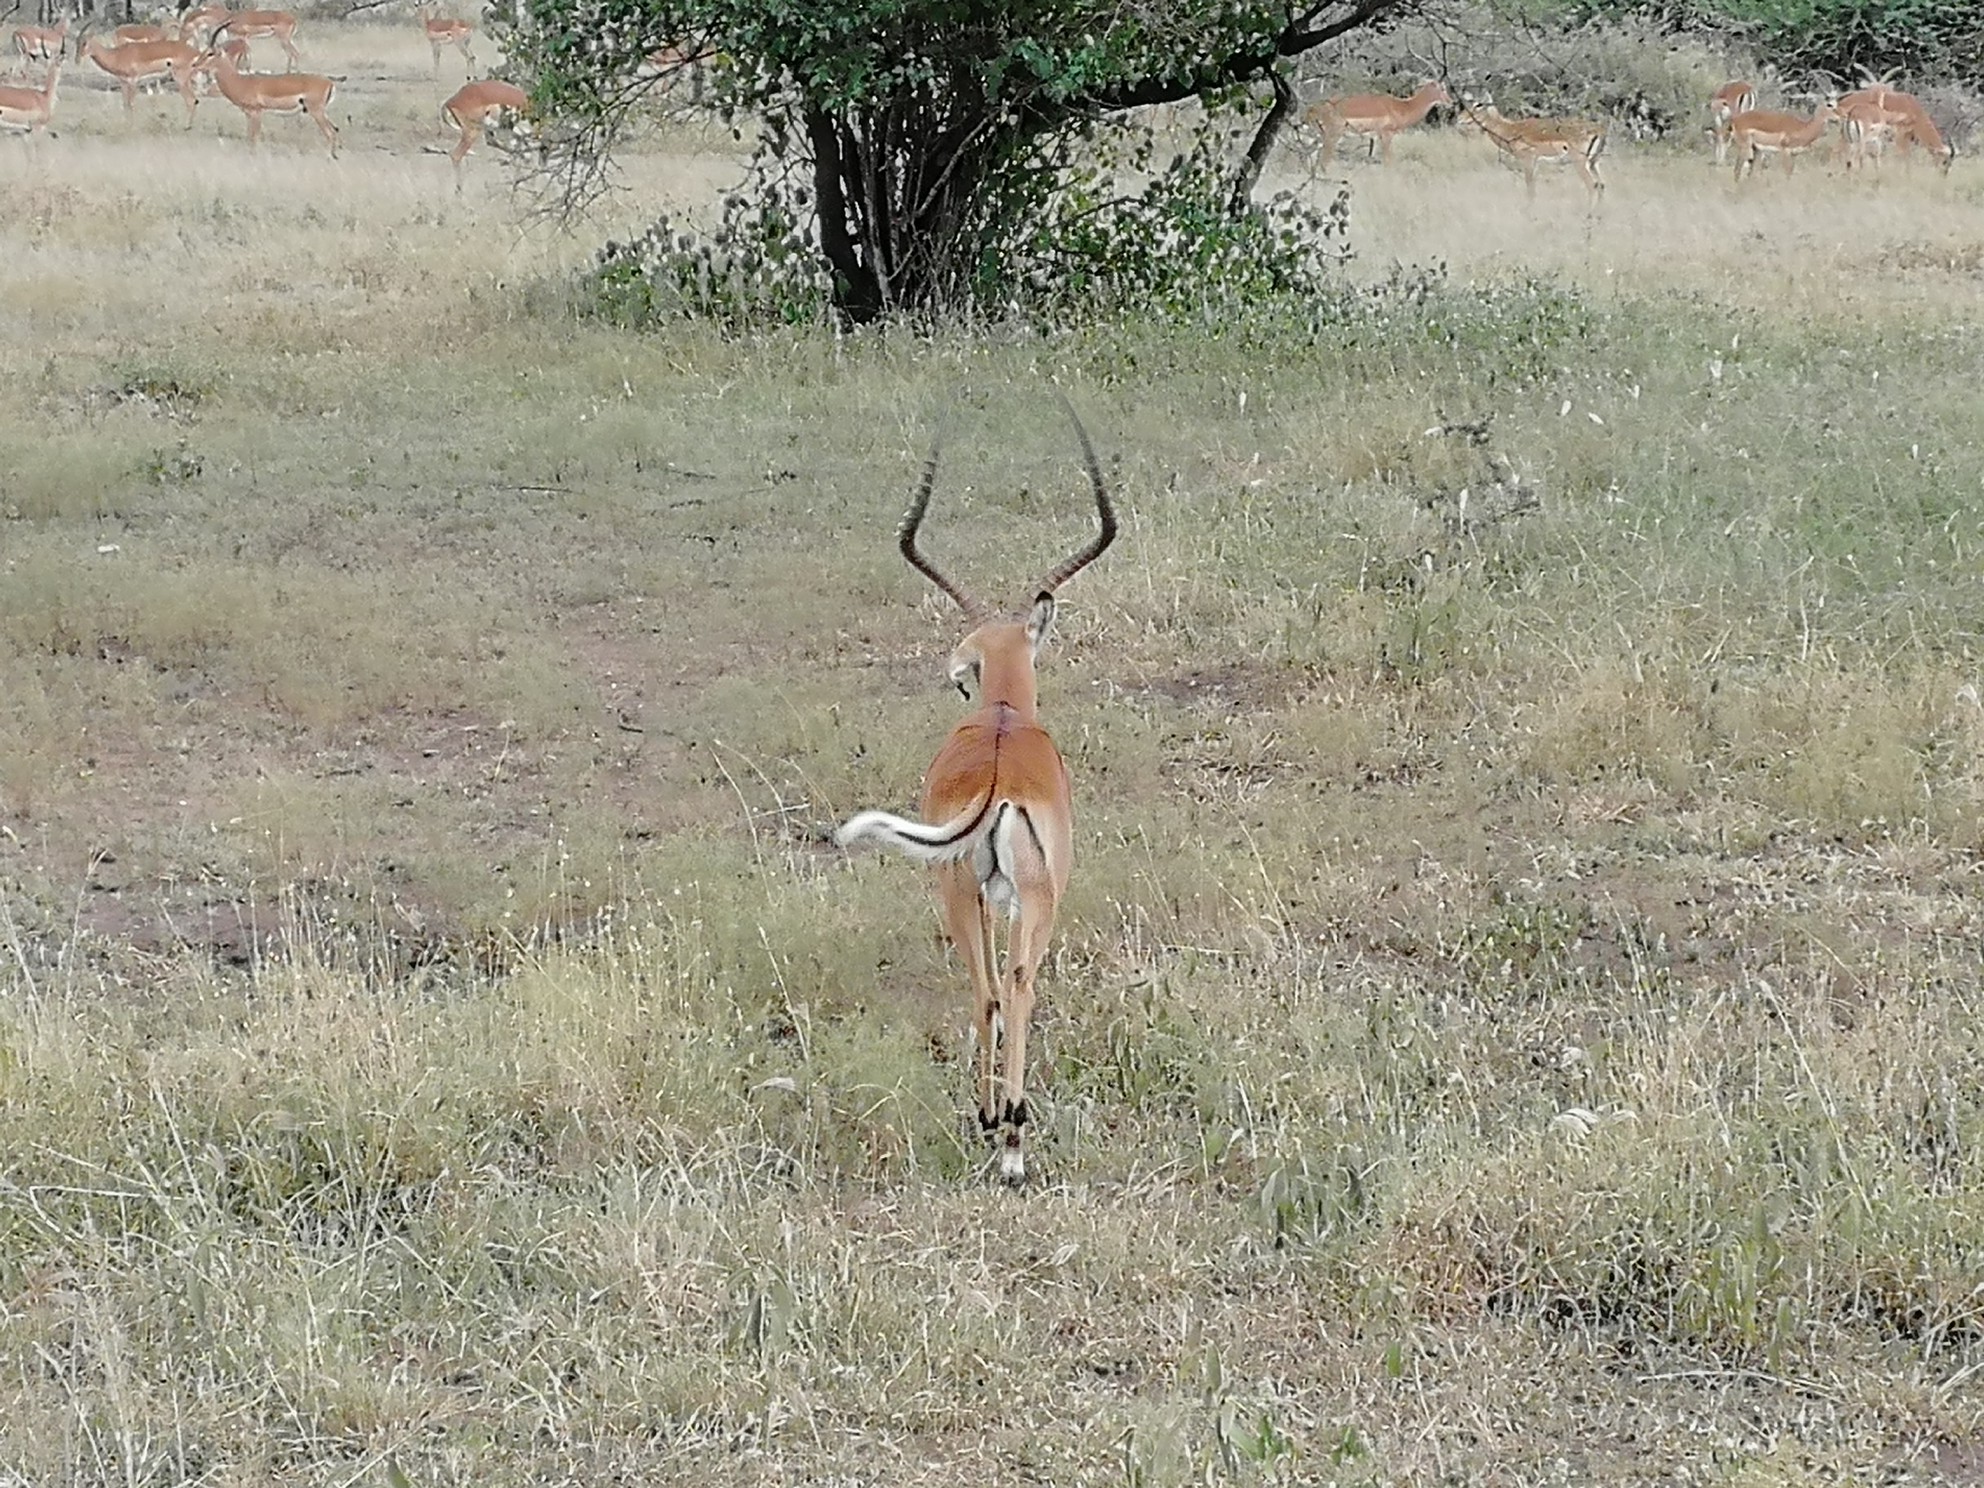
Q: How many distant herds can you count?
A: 2